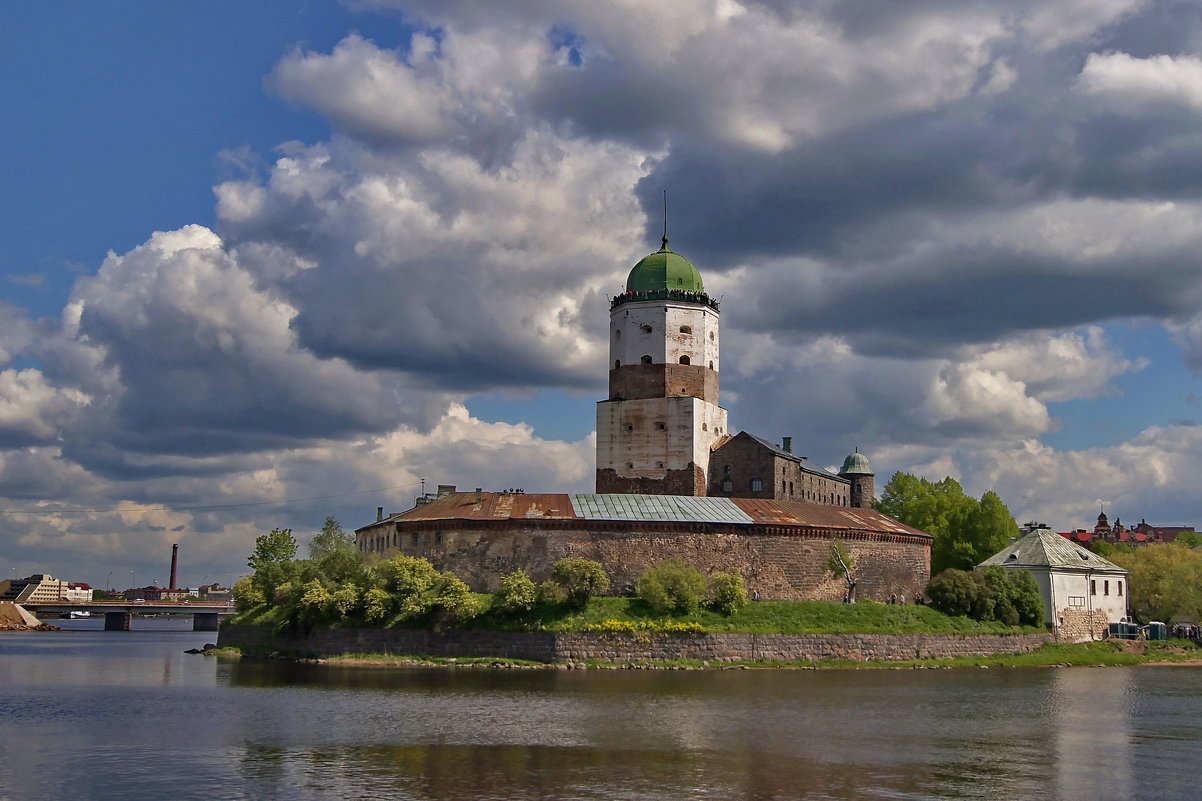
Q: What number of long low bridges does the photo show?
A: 1